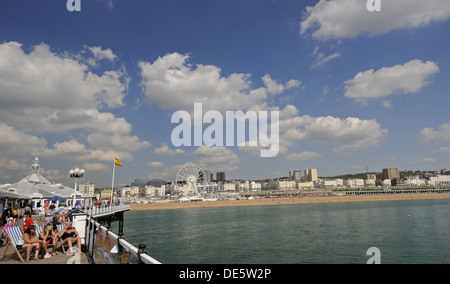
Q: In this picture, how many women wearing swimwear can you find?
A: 3